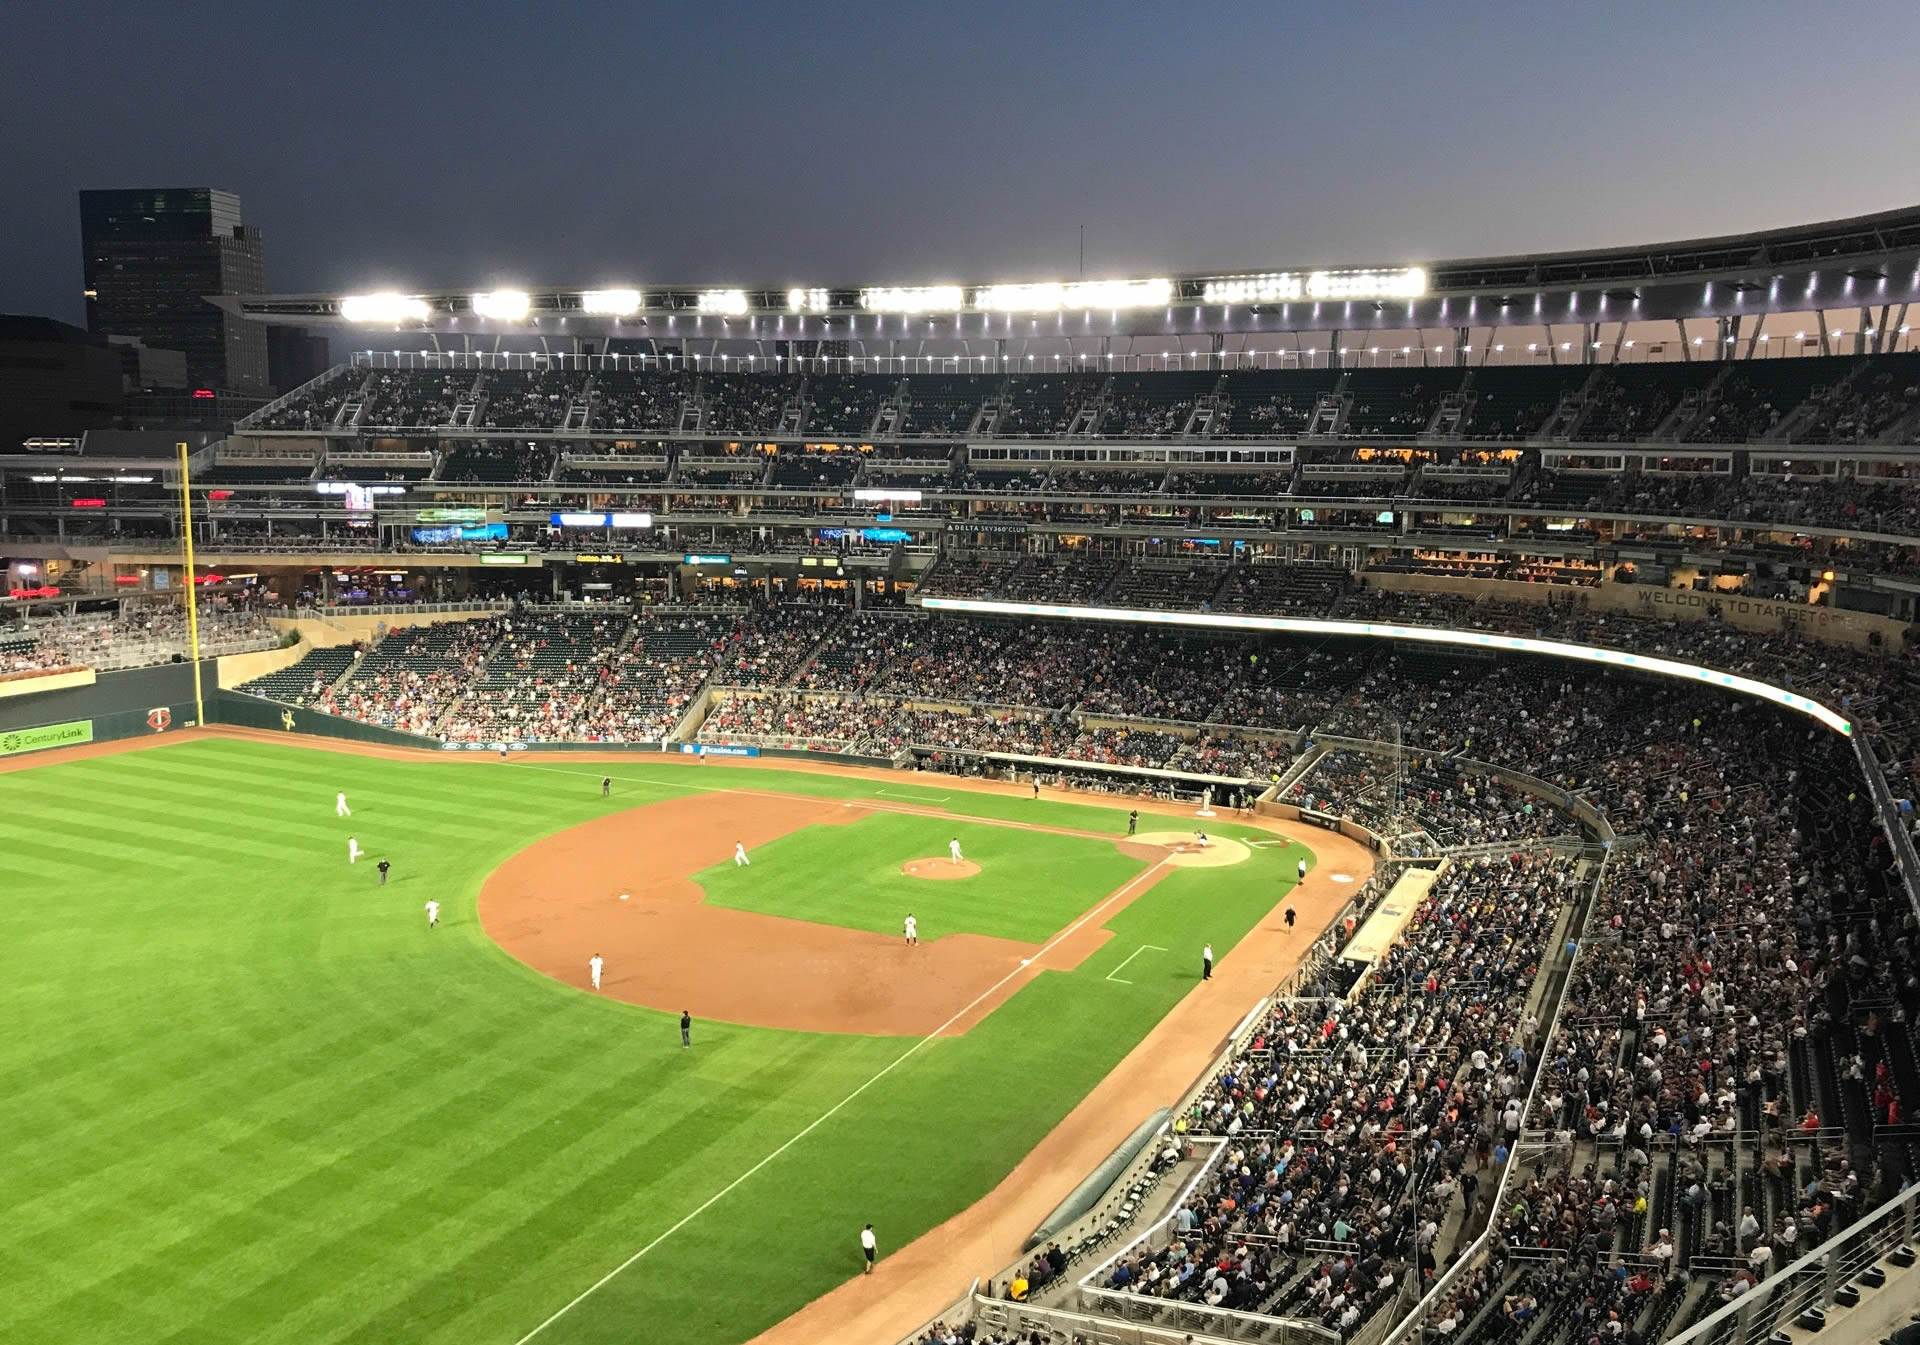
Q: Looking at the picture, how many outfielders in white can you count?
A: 3